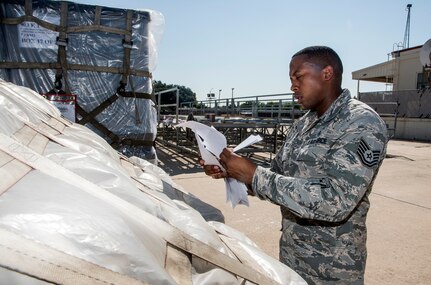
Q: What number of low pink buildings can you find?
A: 1